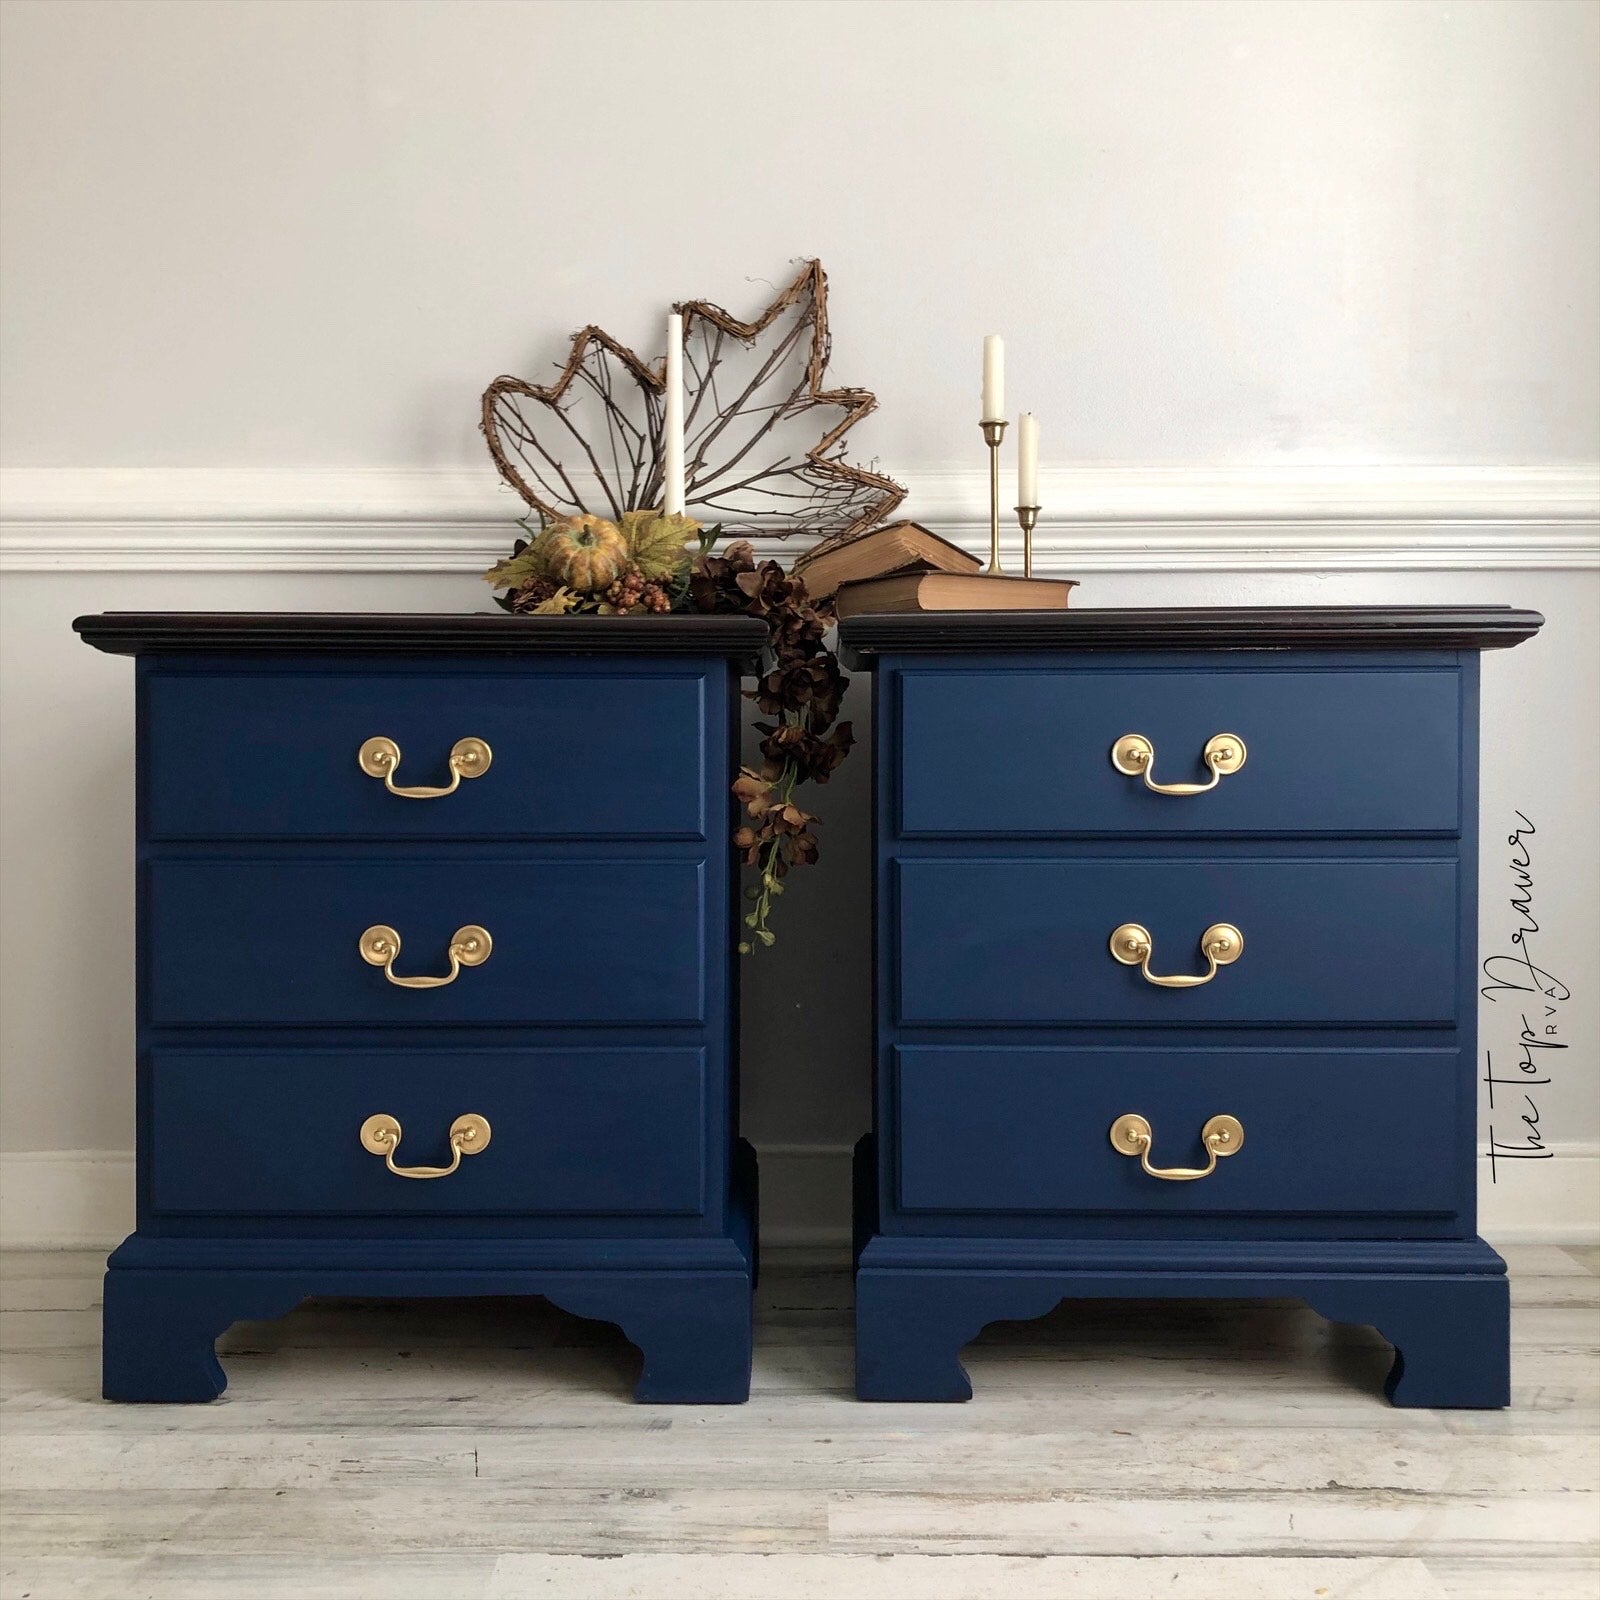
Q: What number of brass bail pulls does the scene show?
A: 6